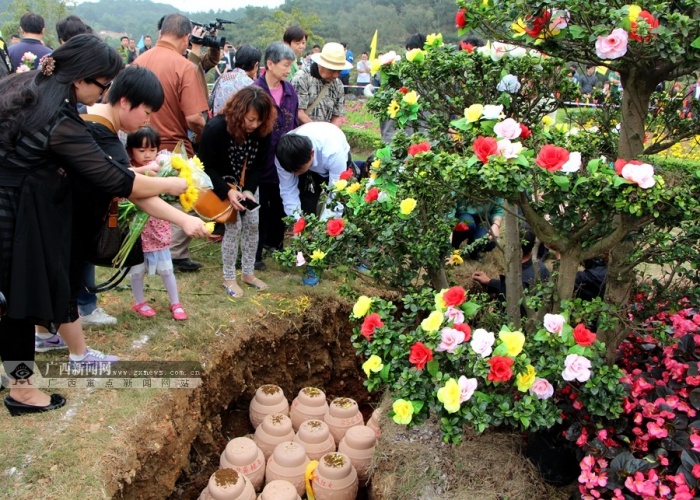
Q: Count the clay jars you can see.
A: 12